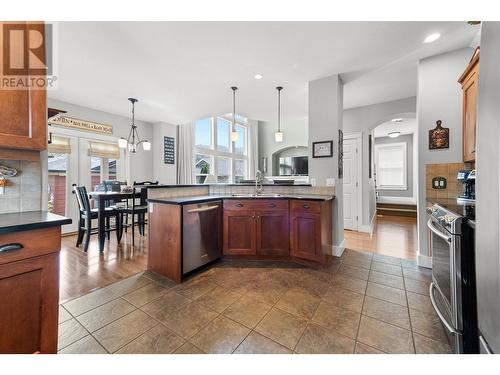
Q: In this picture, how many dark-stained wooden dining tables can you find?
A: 1